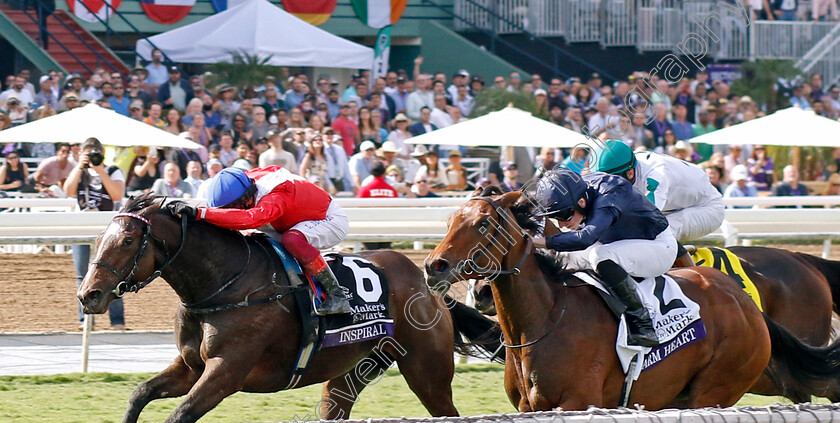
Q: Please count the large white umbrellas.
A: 3